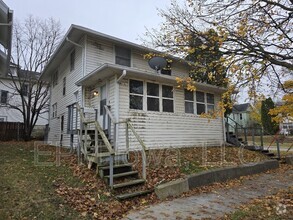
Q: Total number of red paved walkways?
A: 0